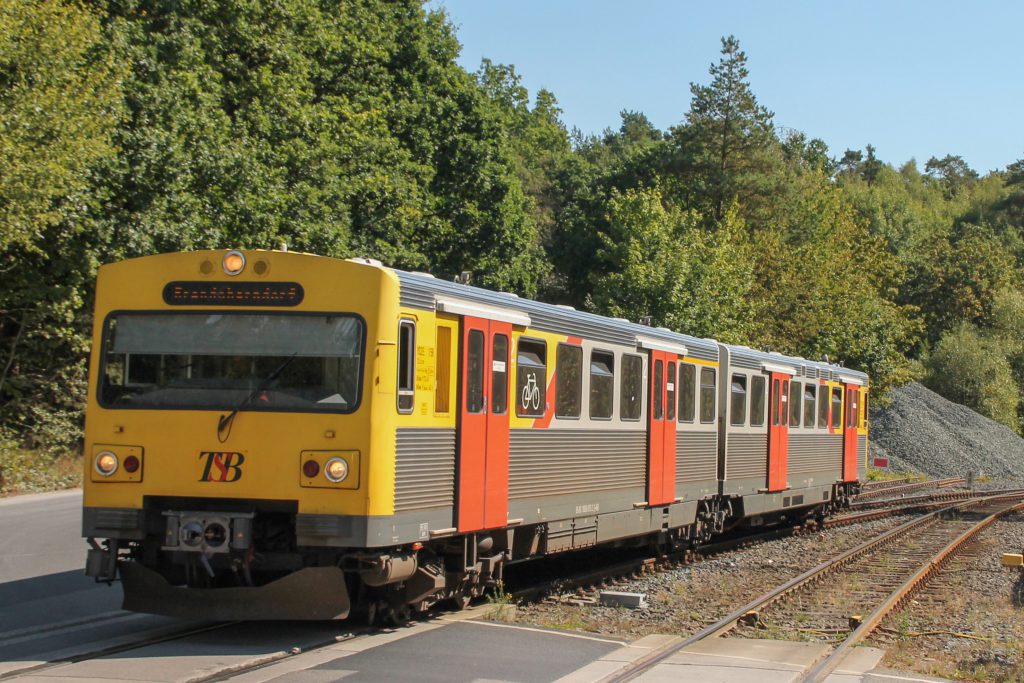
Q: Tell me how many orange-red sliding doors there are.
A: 4